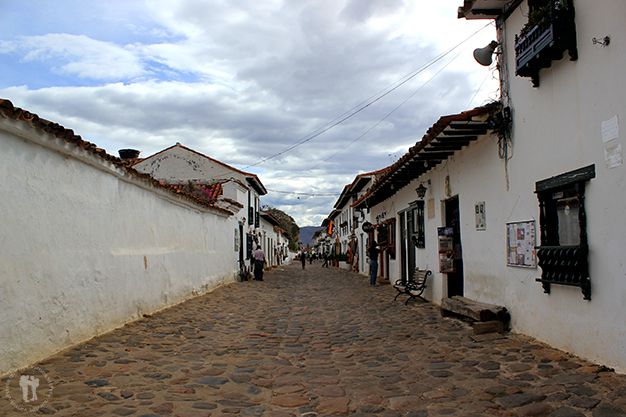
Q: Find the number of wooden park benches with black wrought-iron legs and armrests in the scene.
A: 1